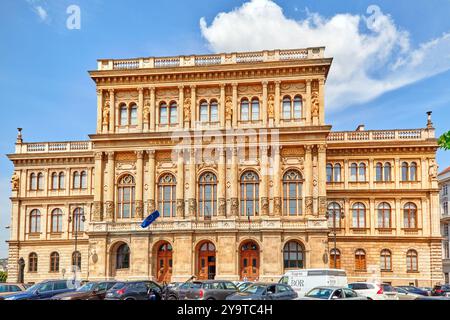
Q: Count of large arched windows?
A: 5